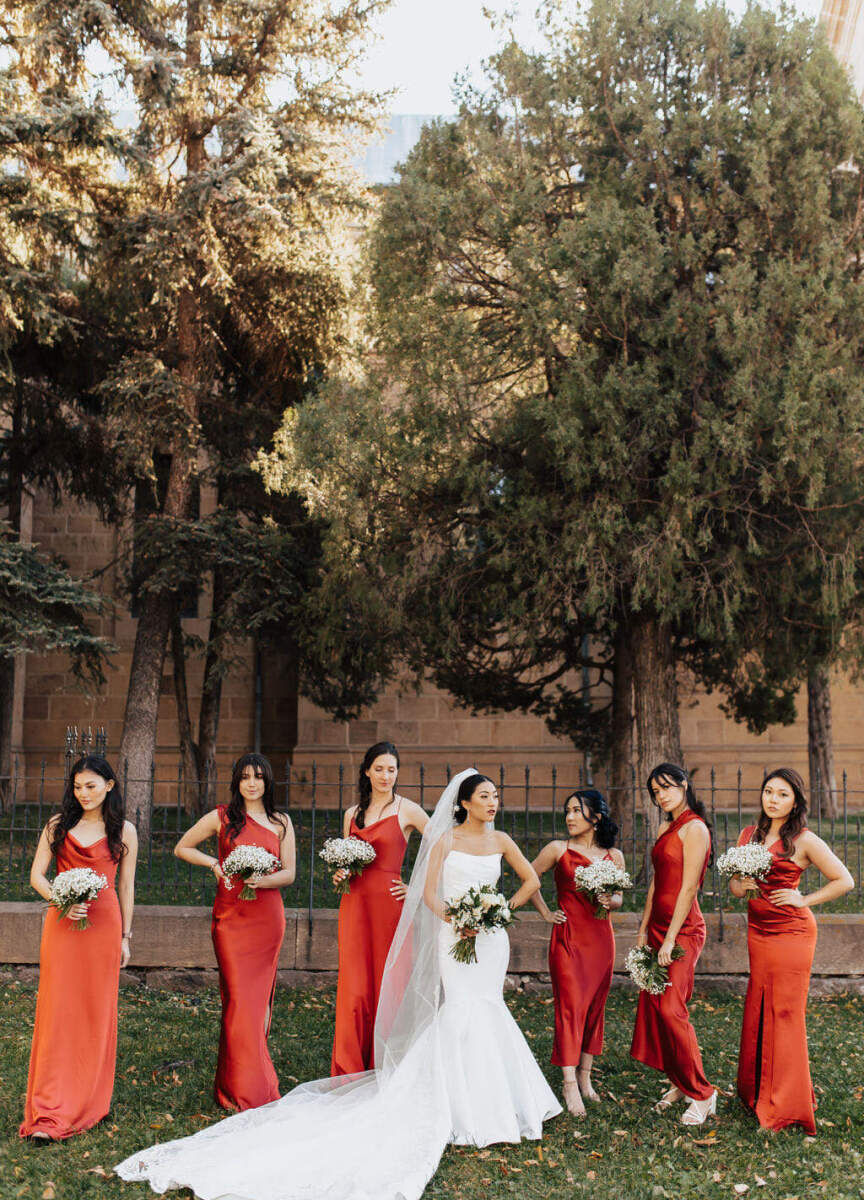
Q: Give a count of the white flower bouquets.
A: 7